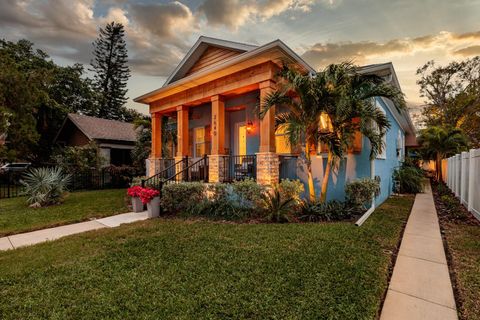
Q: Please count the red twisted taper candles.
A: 0